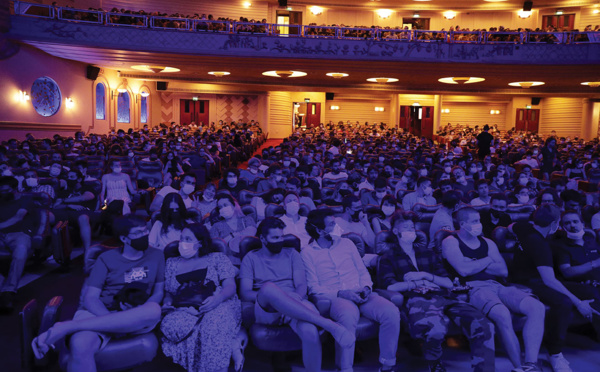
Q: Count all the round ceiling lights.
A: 8